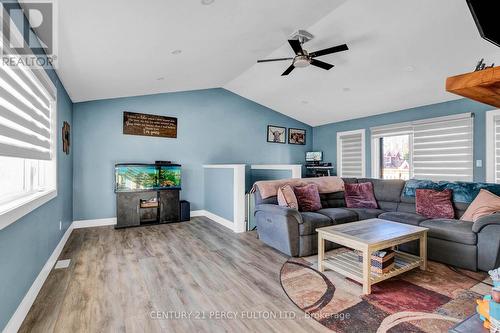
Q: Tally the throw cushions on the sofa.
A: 5